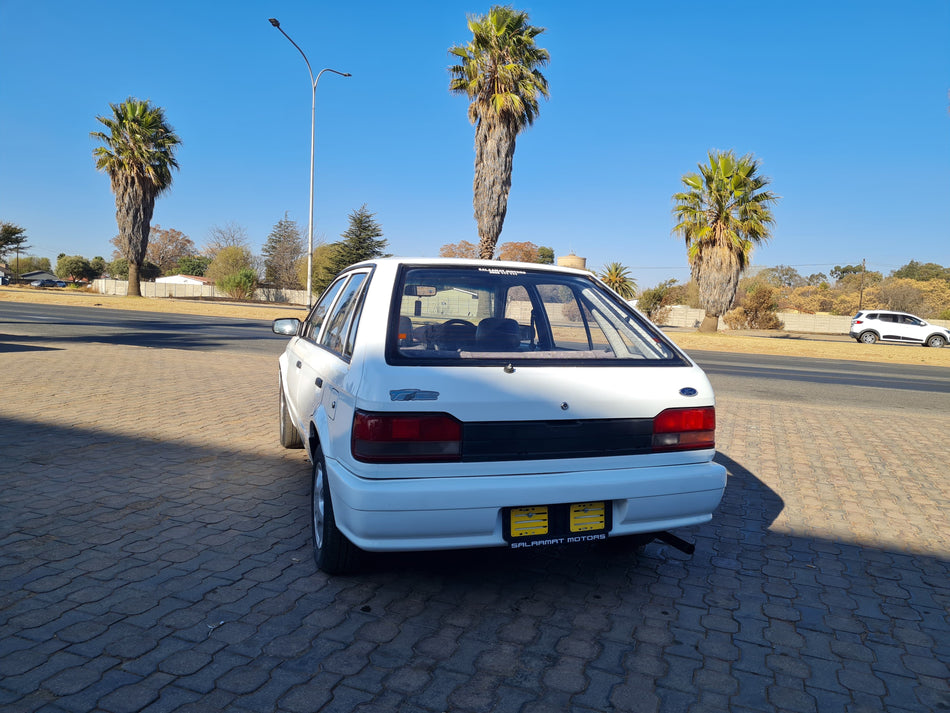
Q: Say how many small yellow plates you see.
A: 2